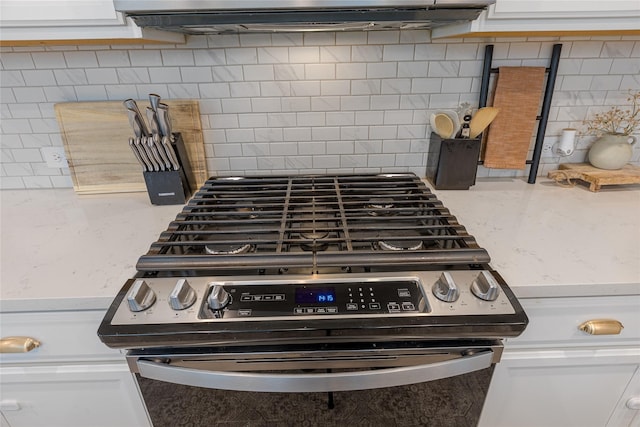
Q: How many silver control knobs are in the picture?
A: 5